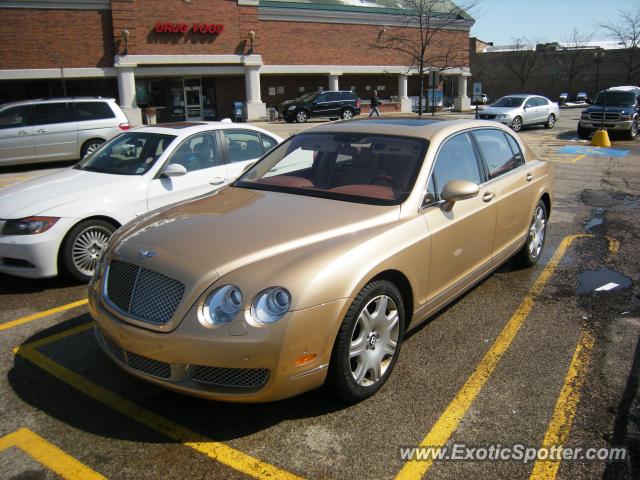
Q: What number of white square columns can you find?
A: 5